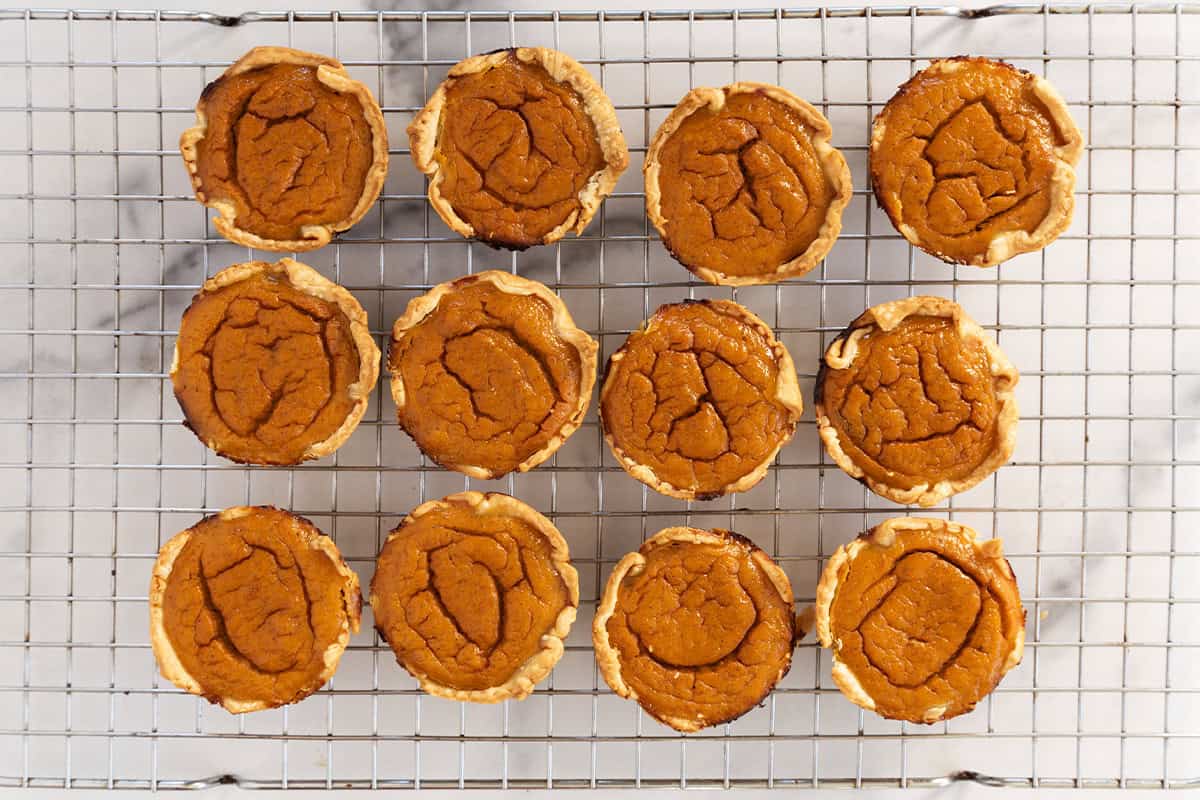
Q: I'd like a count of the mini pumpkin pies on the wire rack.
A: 12